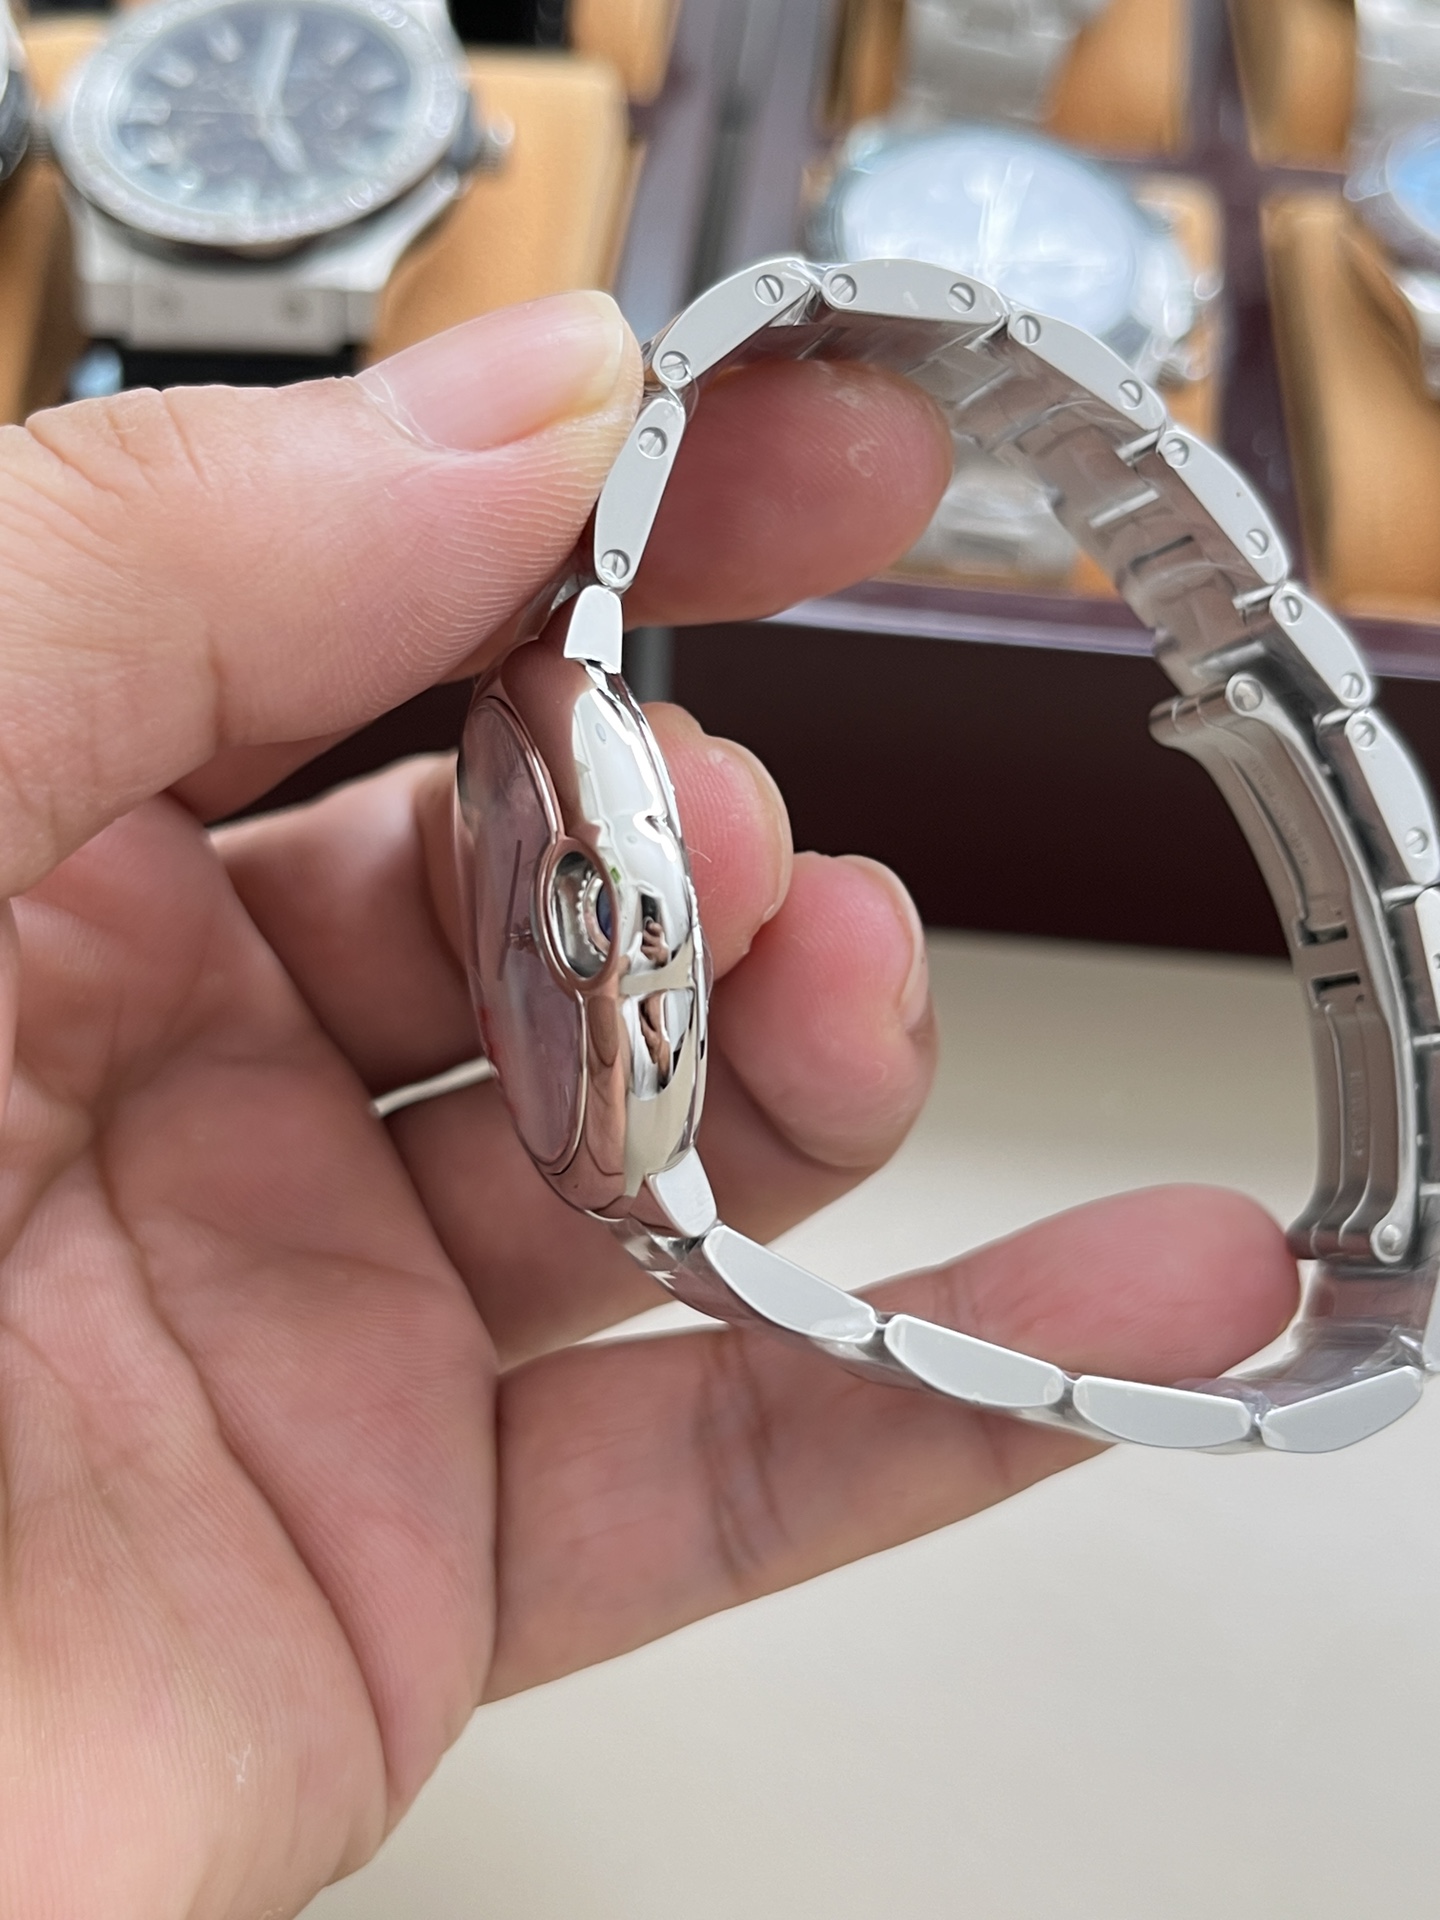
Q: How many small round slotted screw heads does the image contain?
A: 14